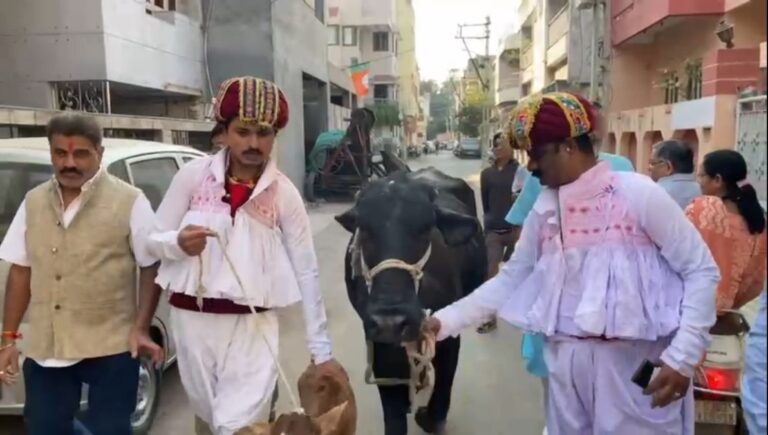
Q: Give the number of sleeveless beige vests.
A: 1